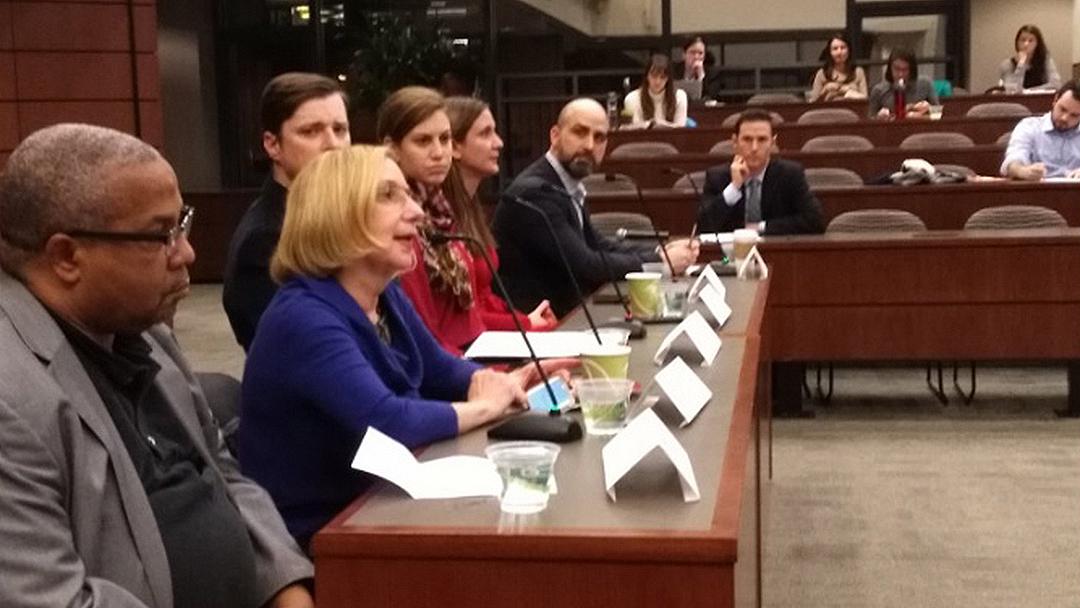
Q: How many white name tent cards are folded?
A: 6